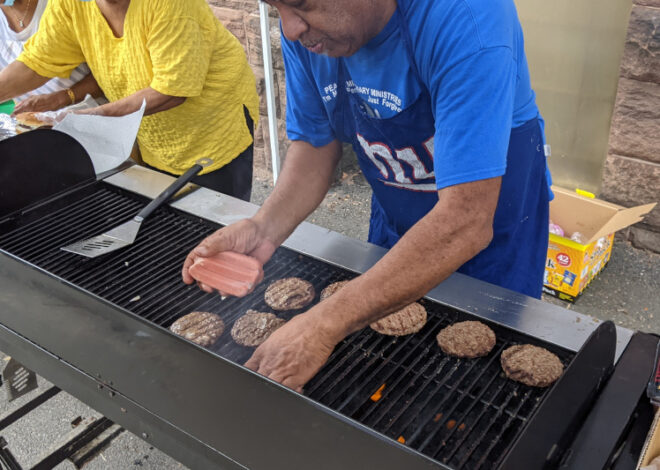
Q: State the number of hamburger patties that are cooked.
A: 7